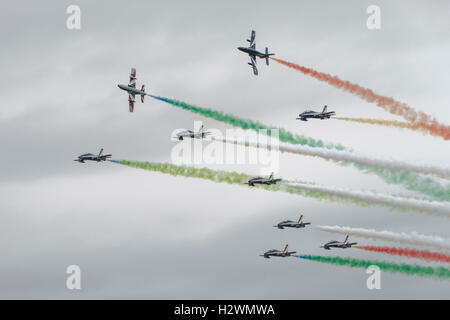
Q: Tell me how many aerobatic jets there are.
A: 9